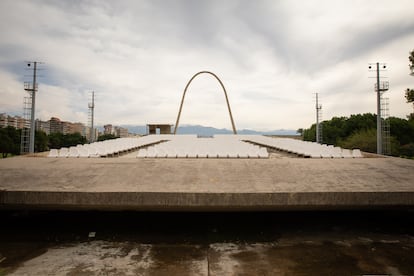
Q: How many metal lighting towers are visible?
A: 4